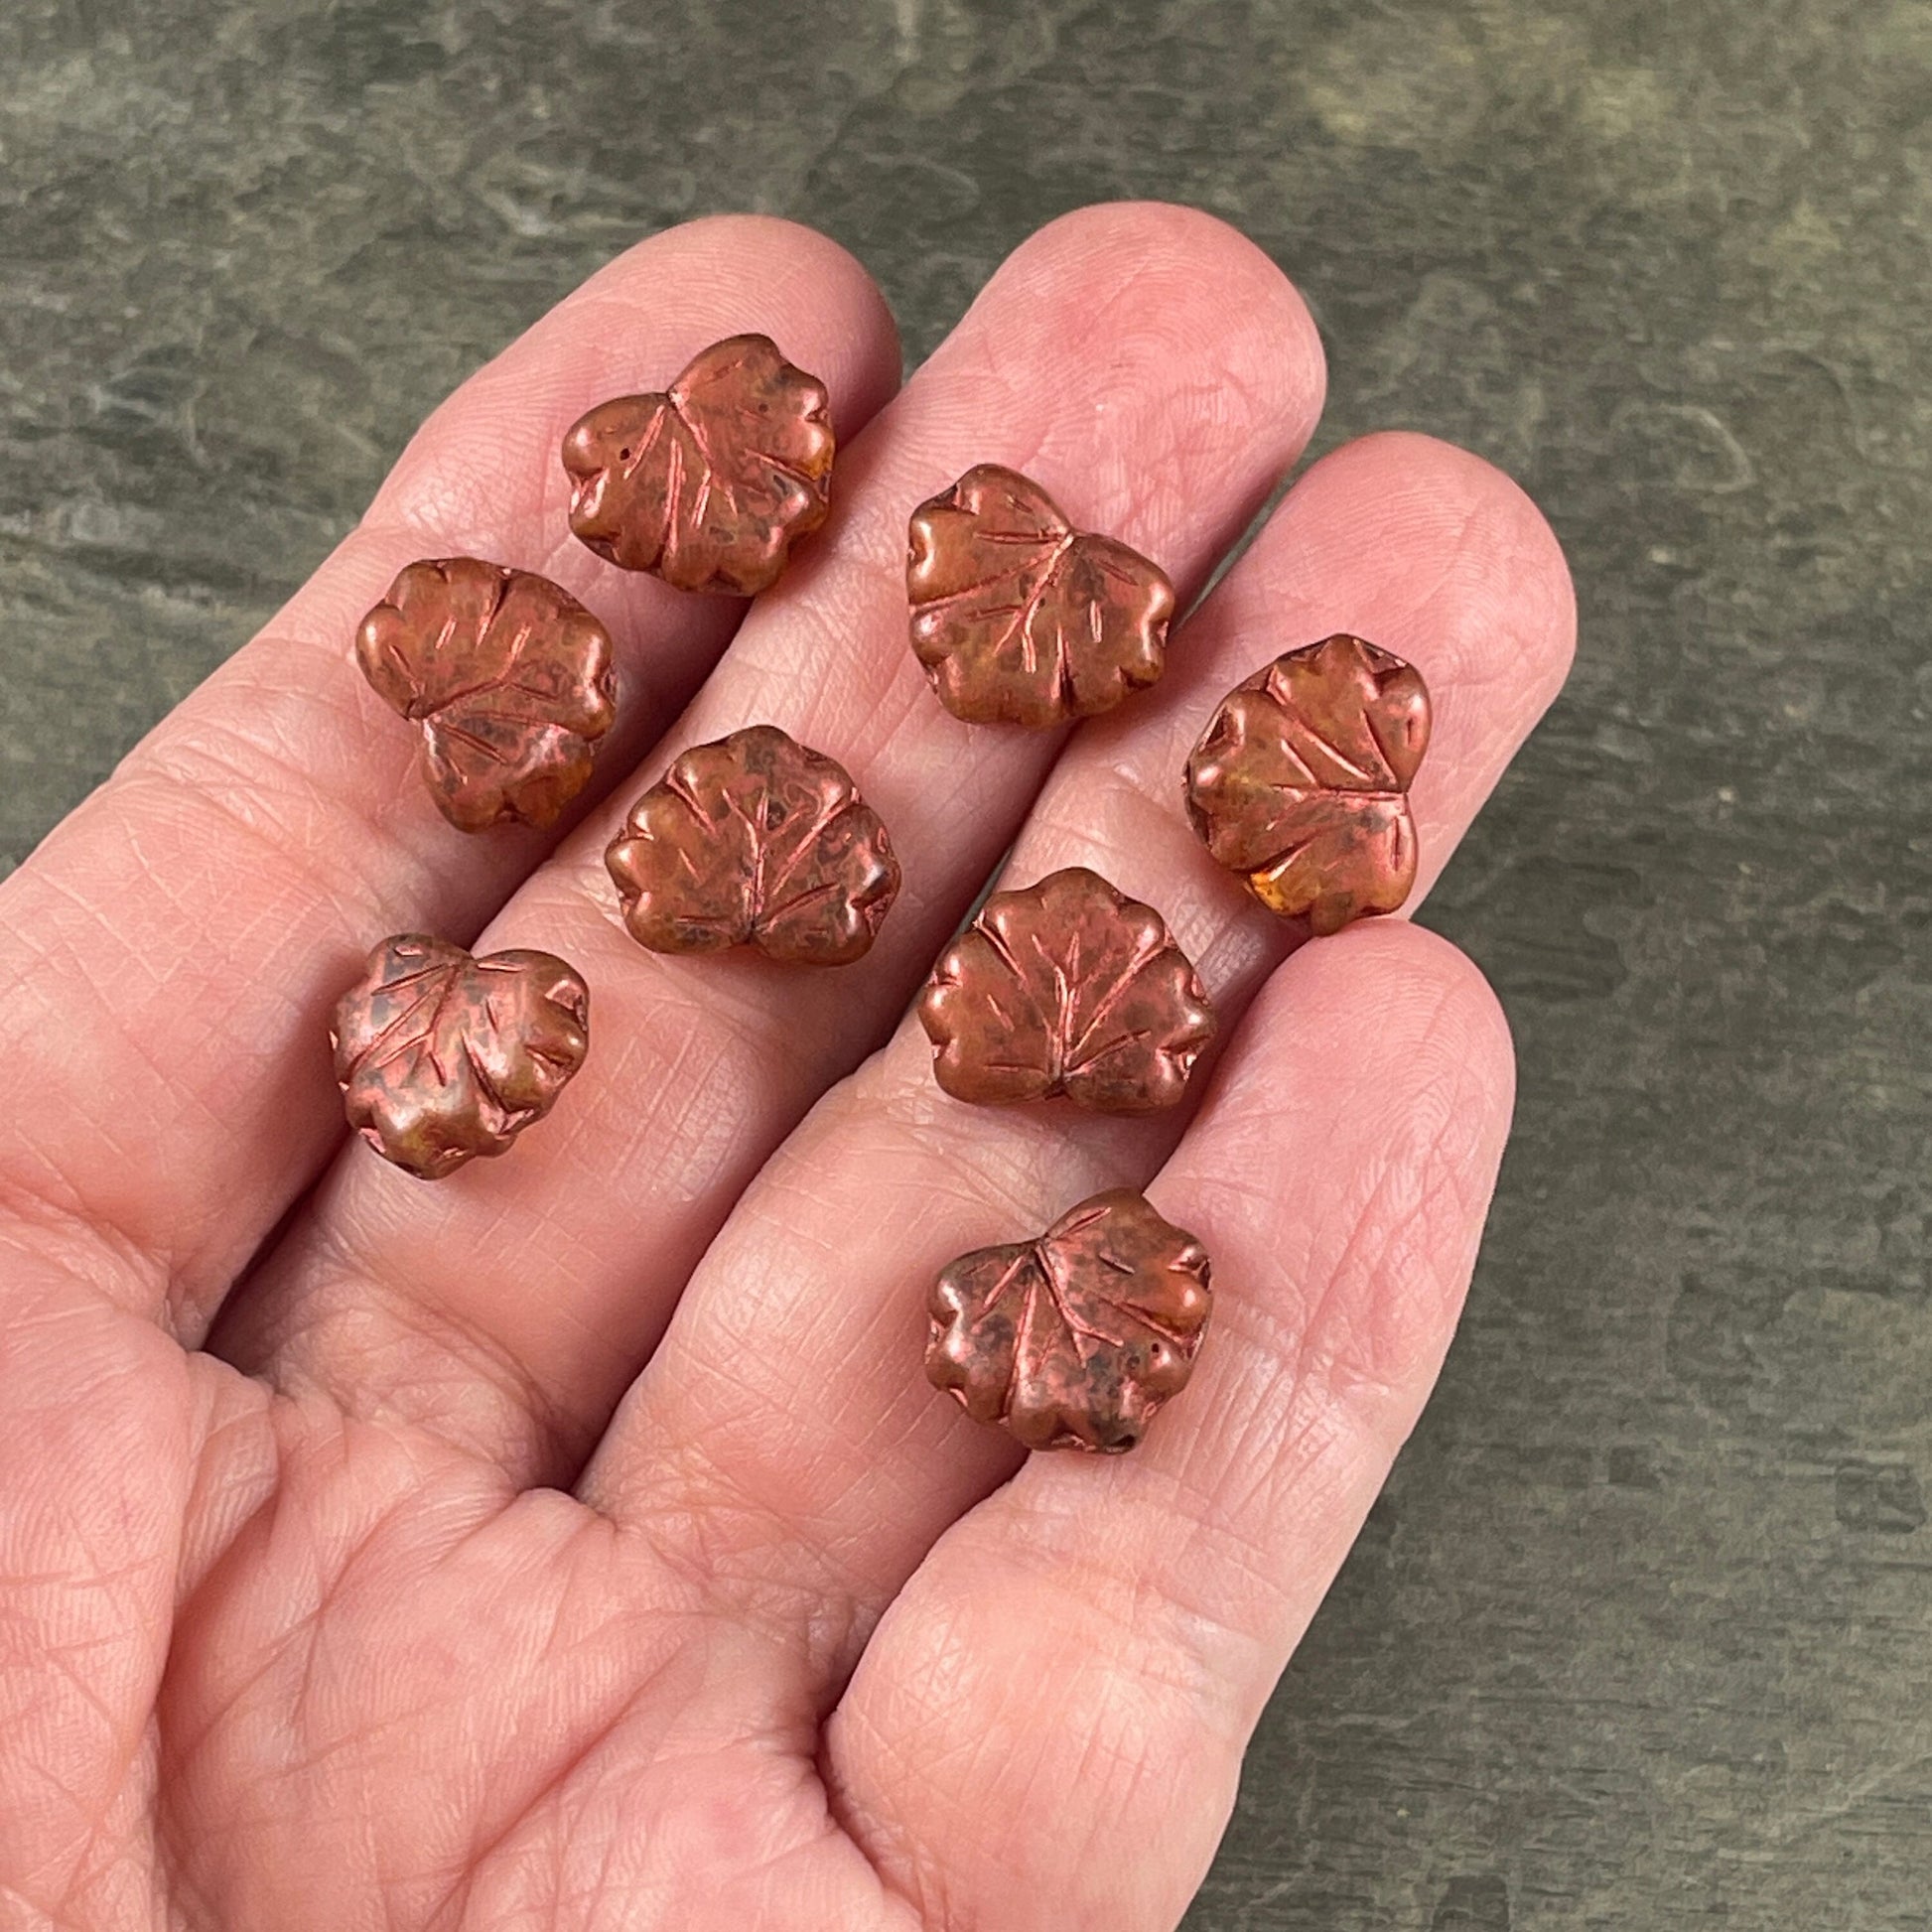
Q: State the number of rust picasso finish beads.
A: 8